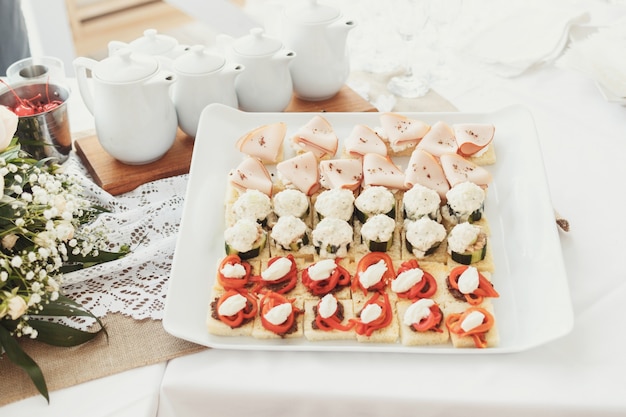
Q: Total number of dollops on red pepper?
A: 12